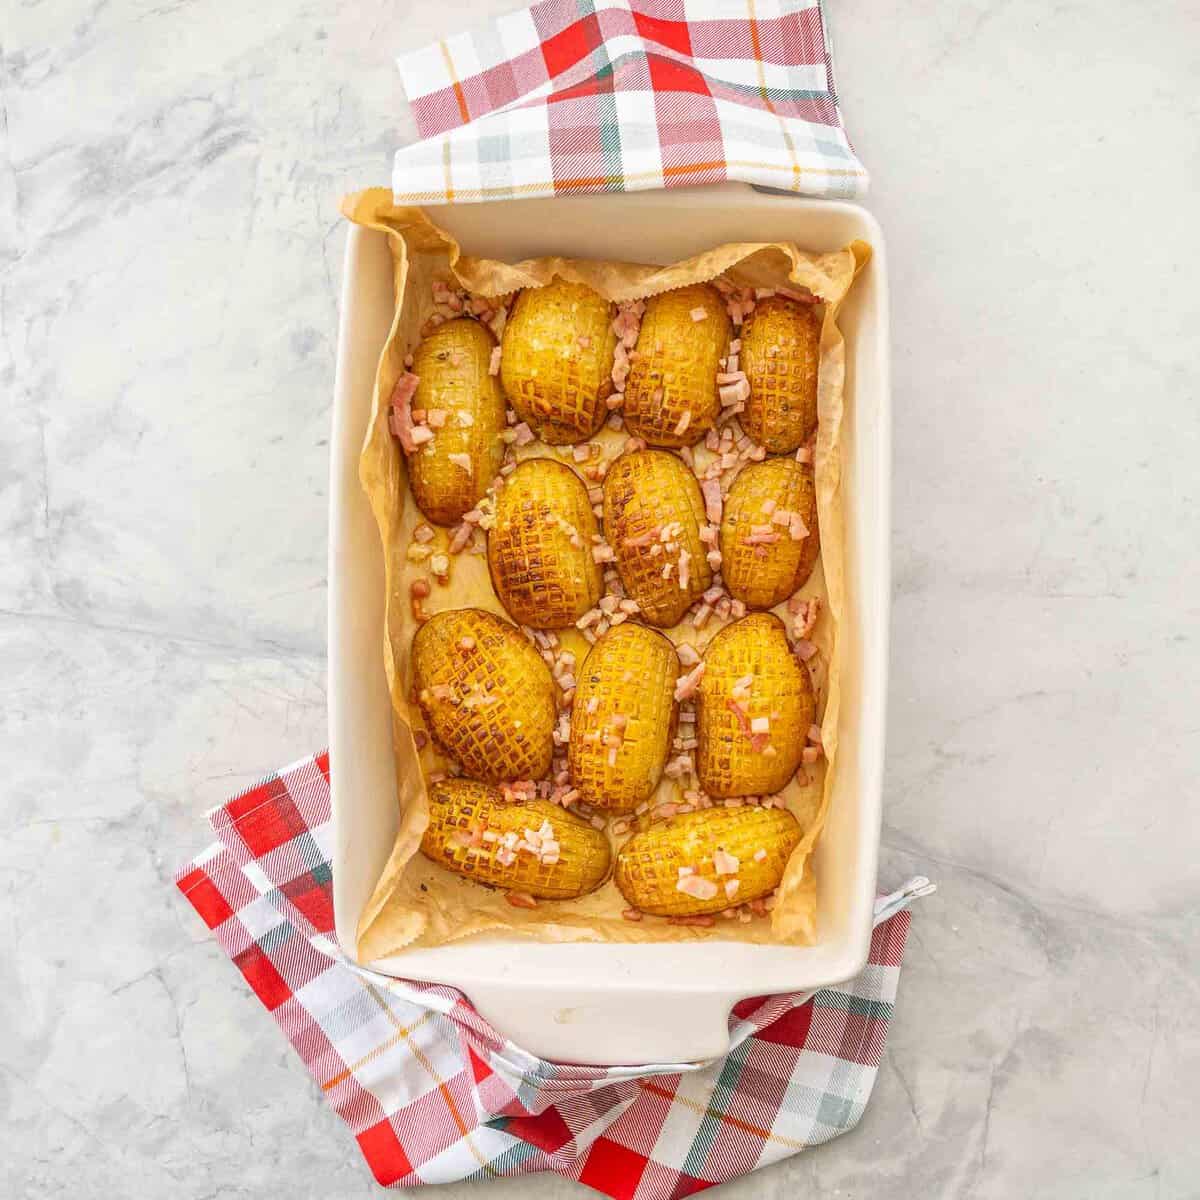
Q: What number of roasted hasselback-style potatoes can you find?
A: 12